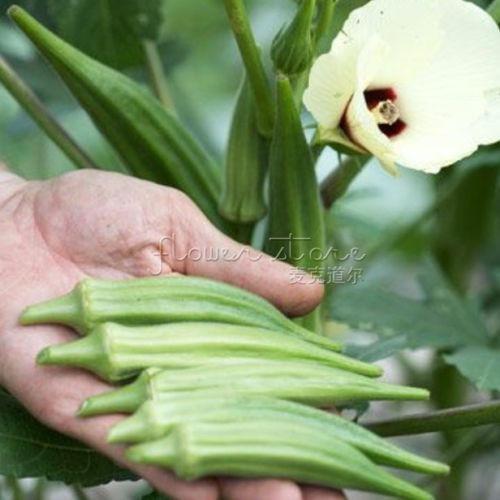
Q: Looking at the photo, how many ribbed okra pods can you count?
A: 8